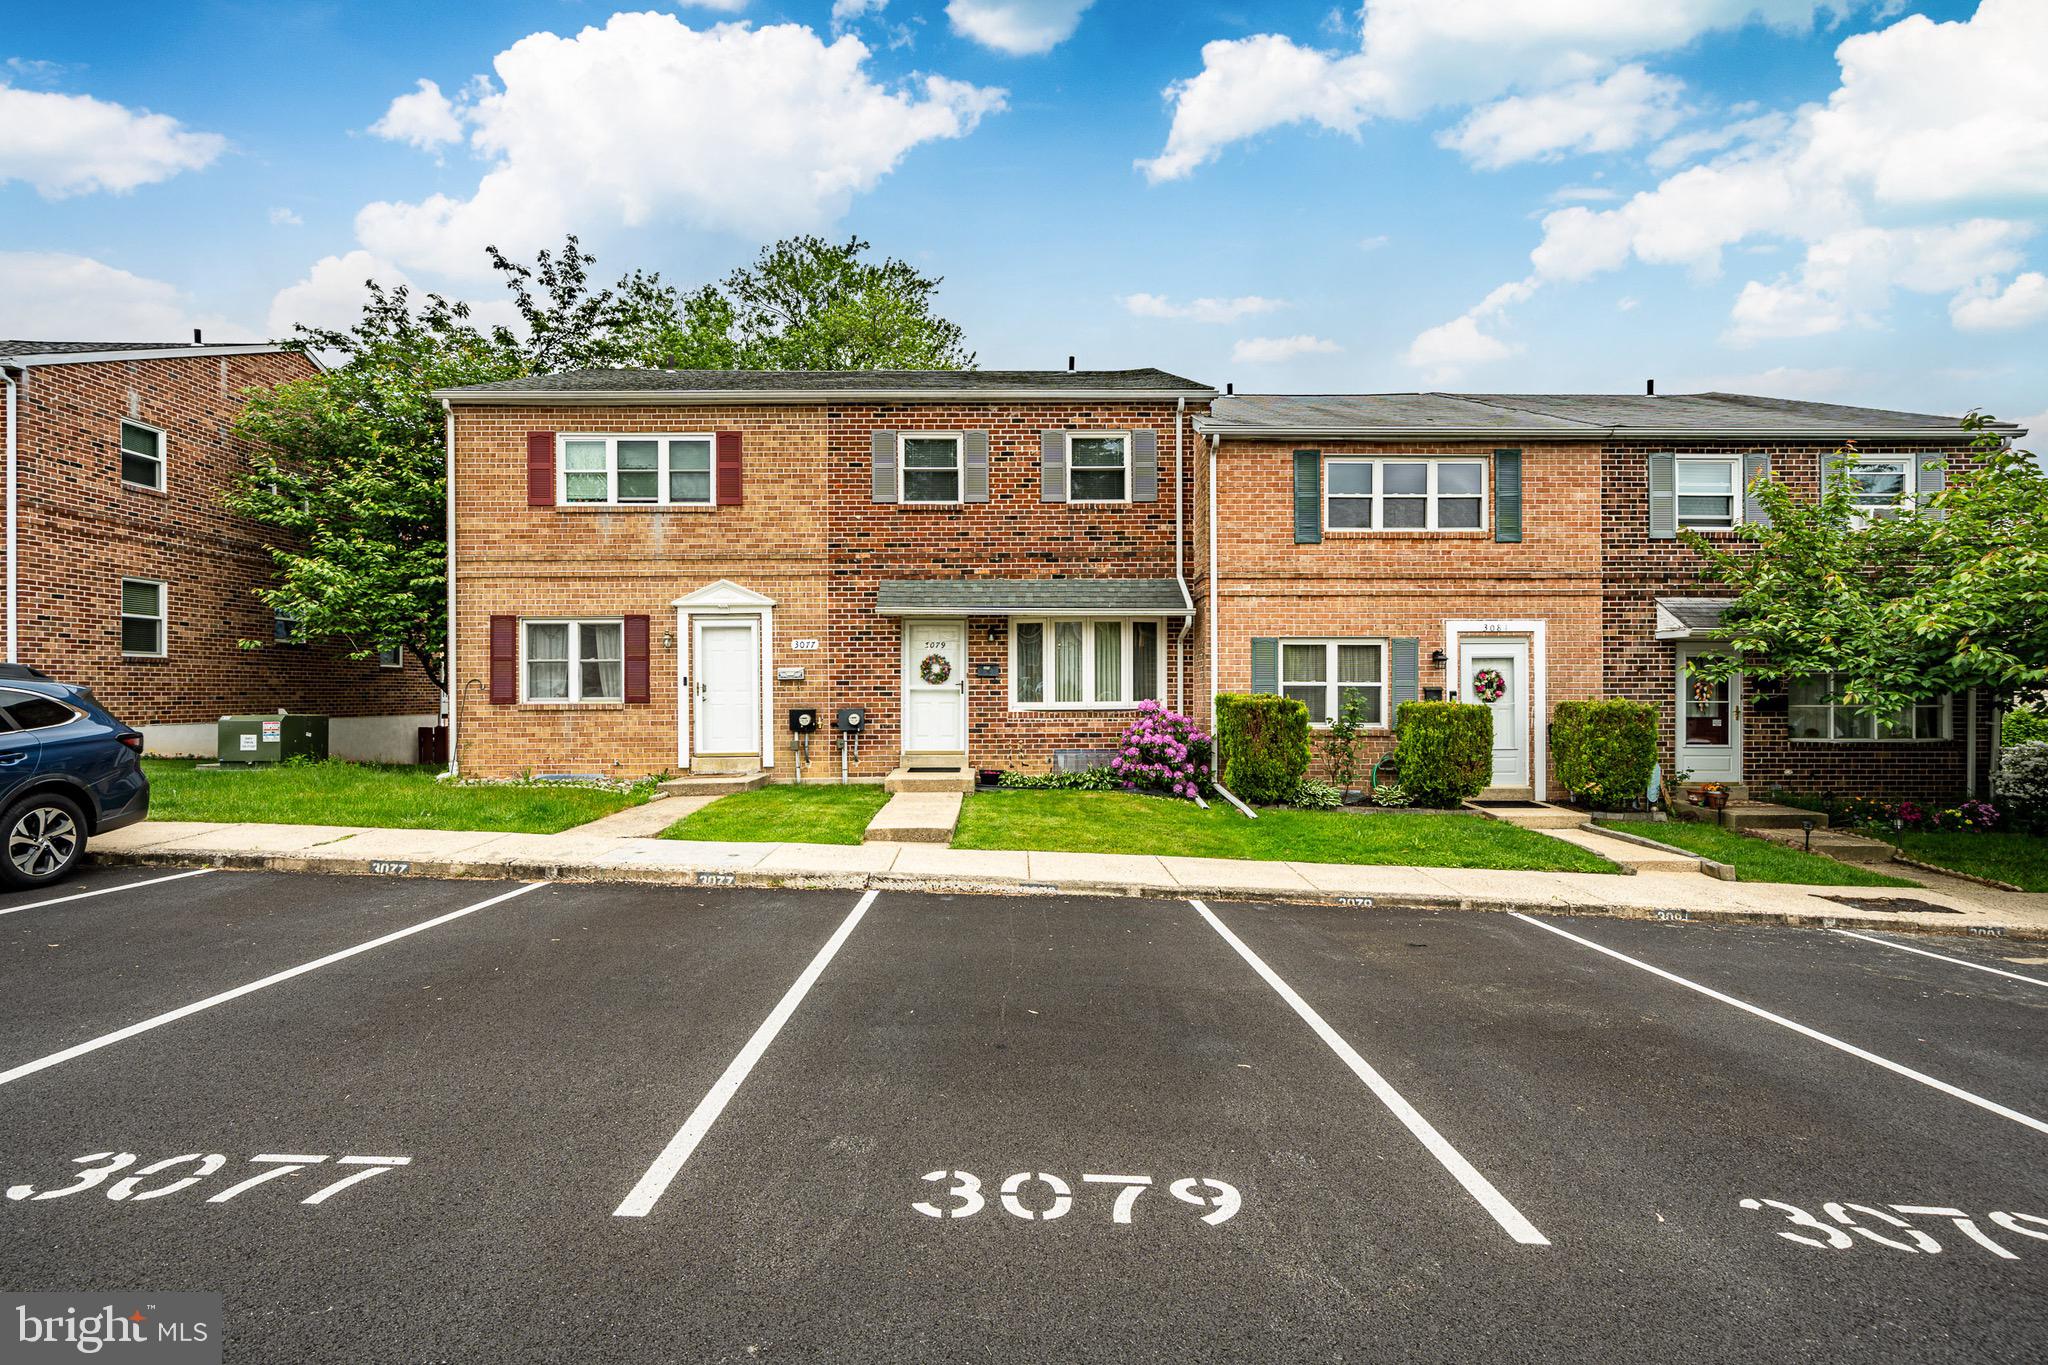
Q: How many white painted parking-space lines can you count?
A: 6